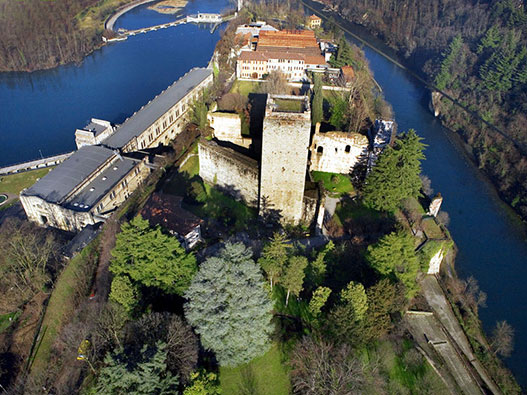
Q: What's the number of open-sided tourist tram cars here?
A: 0